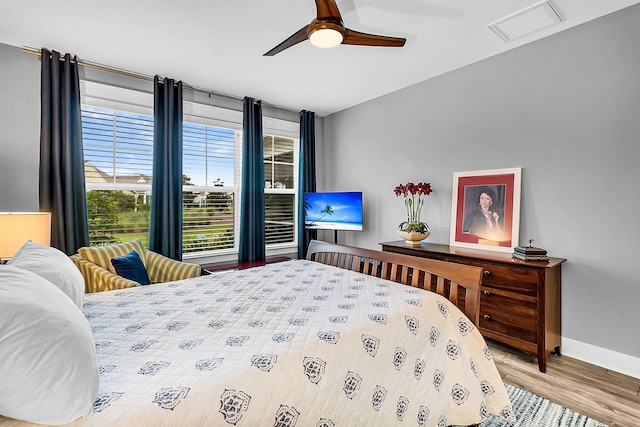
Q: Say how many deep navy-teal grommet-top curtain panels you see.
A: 4